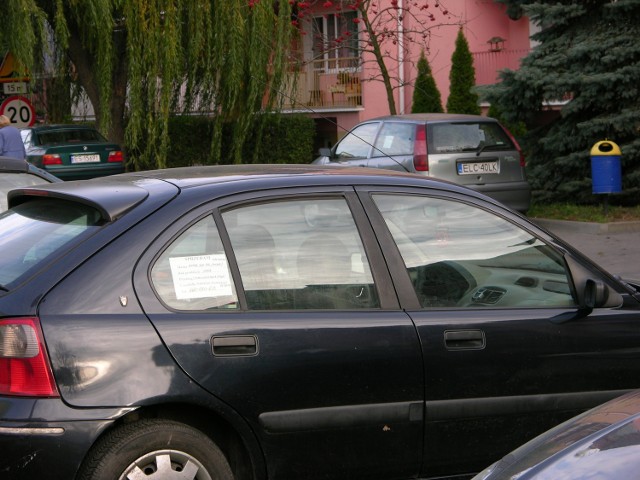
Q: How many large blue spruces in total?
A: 1